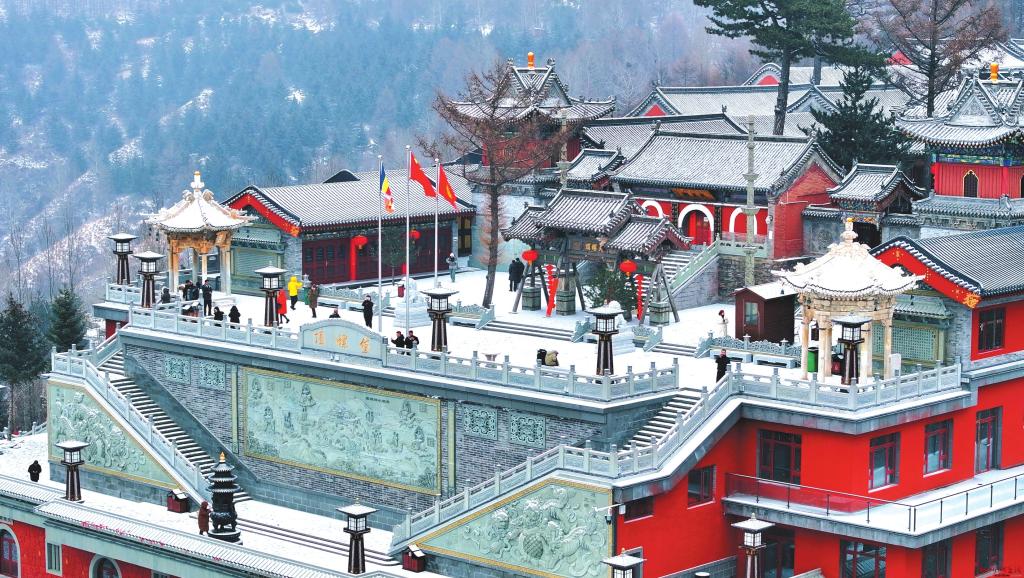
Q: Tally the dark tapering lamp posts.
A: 10